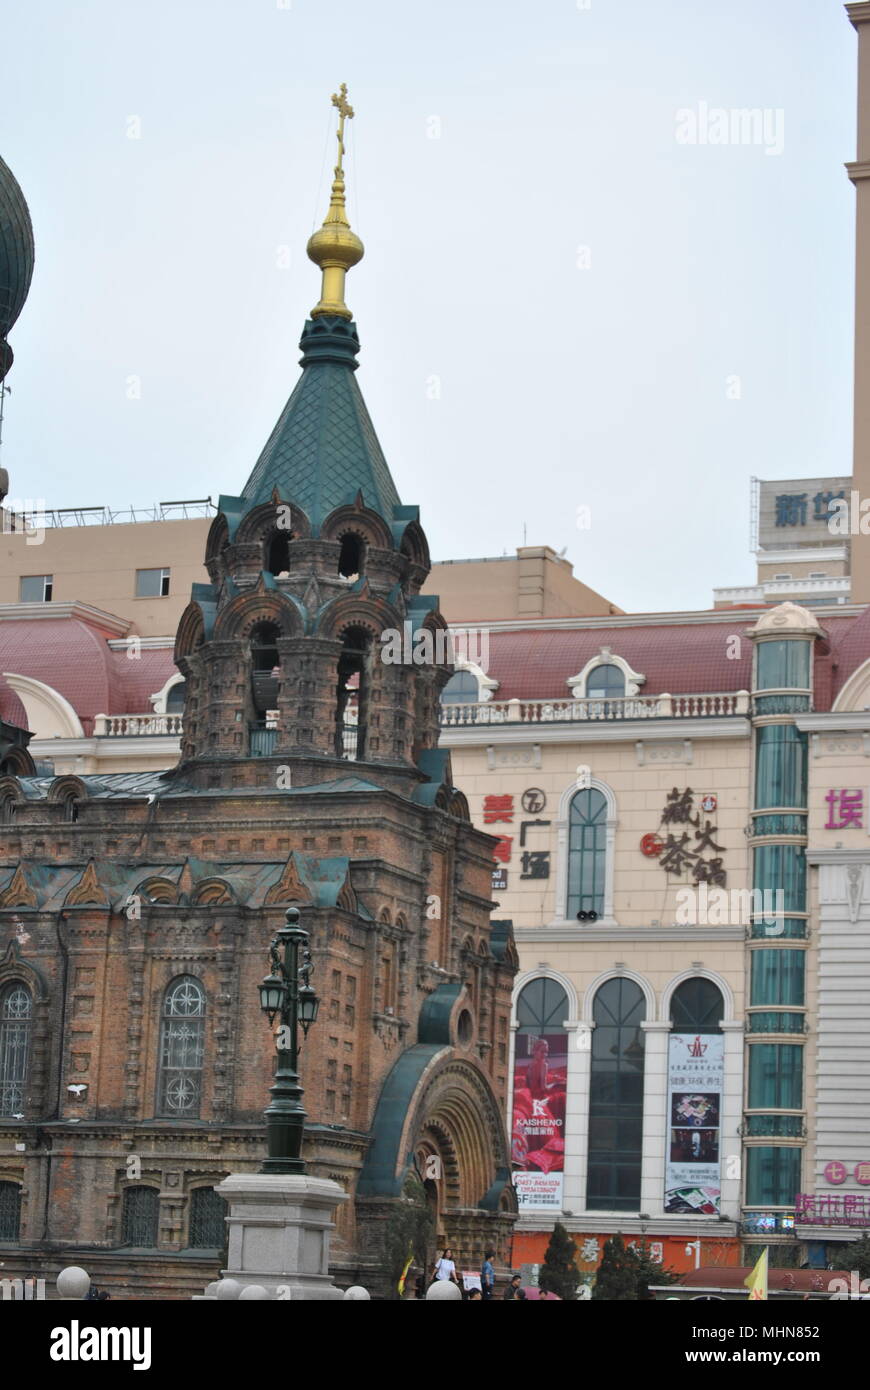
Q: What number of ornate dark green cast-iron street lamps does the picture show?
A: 1